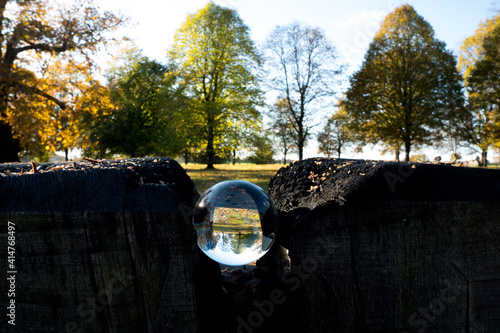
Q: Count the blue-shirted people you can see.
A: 0